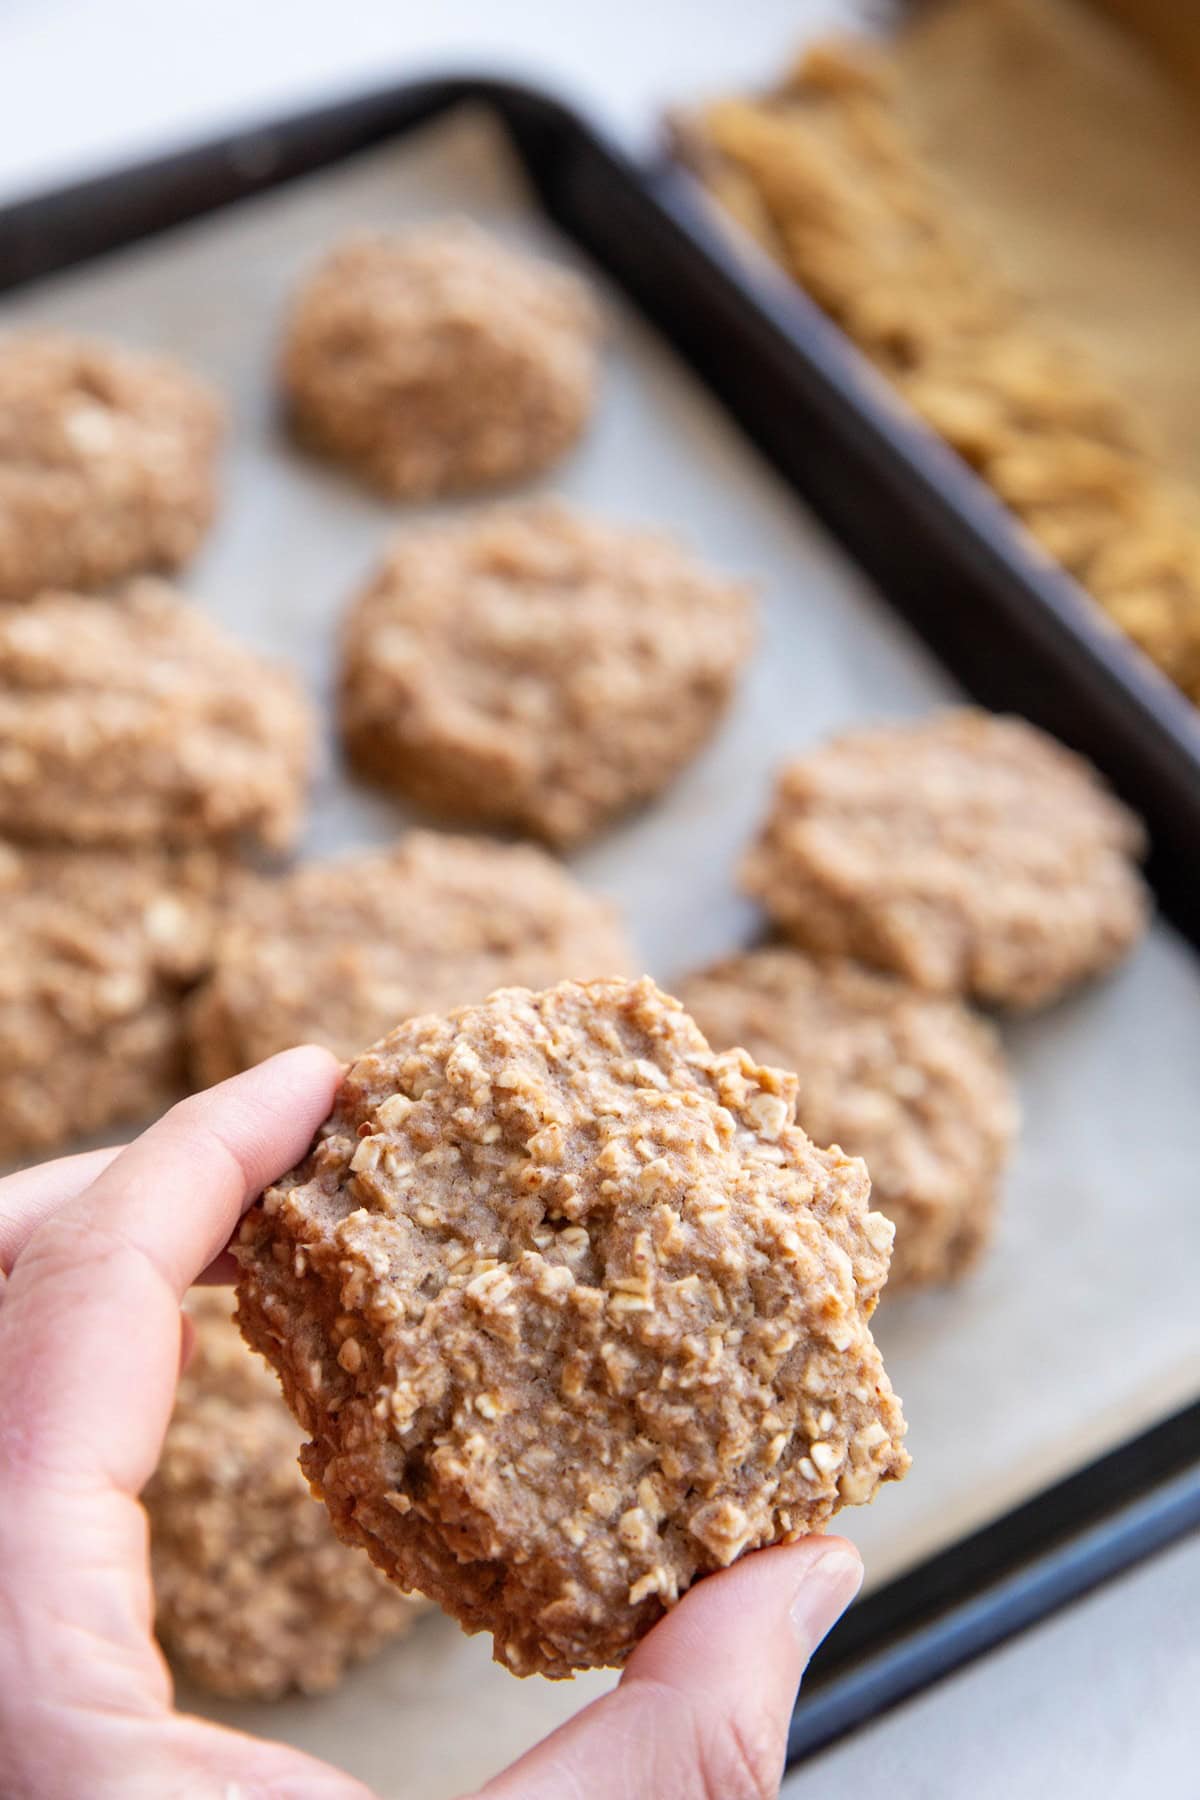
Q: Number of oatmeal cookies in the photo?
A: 10